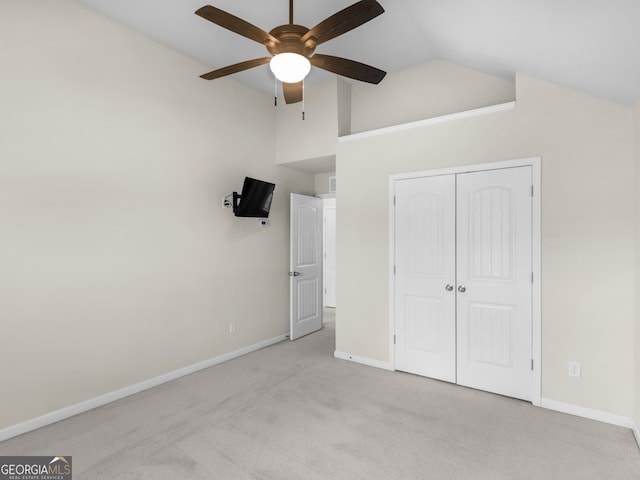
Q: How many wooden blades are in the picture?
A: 5